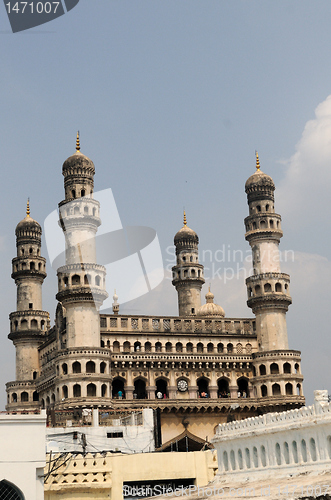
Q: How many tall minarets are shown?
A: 4